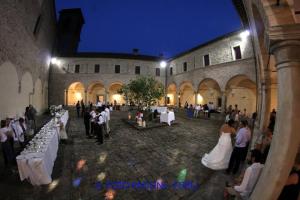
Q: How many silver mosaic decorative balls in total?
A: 0